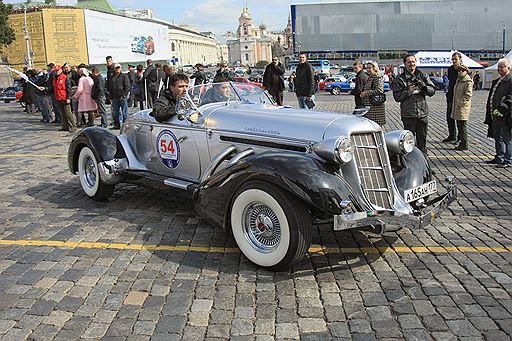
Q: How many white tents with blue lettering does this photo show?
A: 1